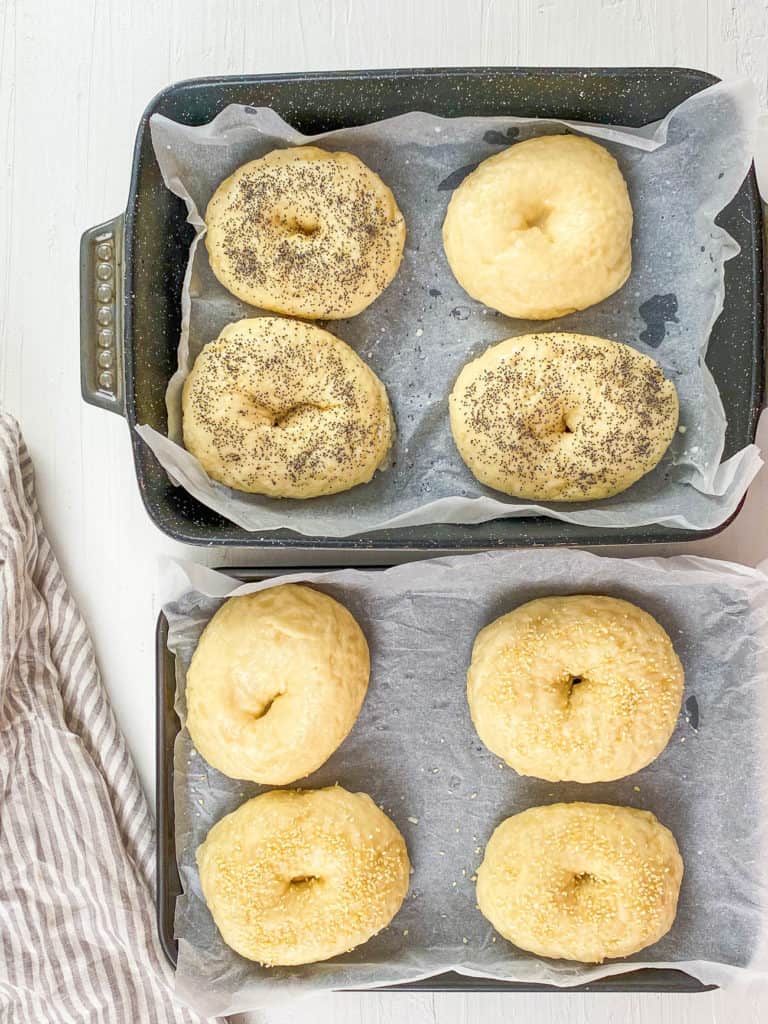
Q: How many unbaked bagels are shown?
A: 8